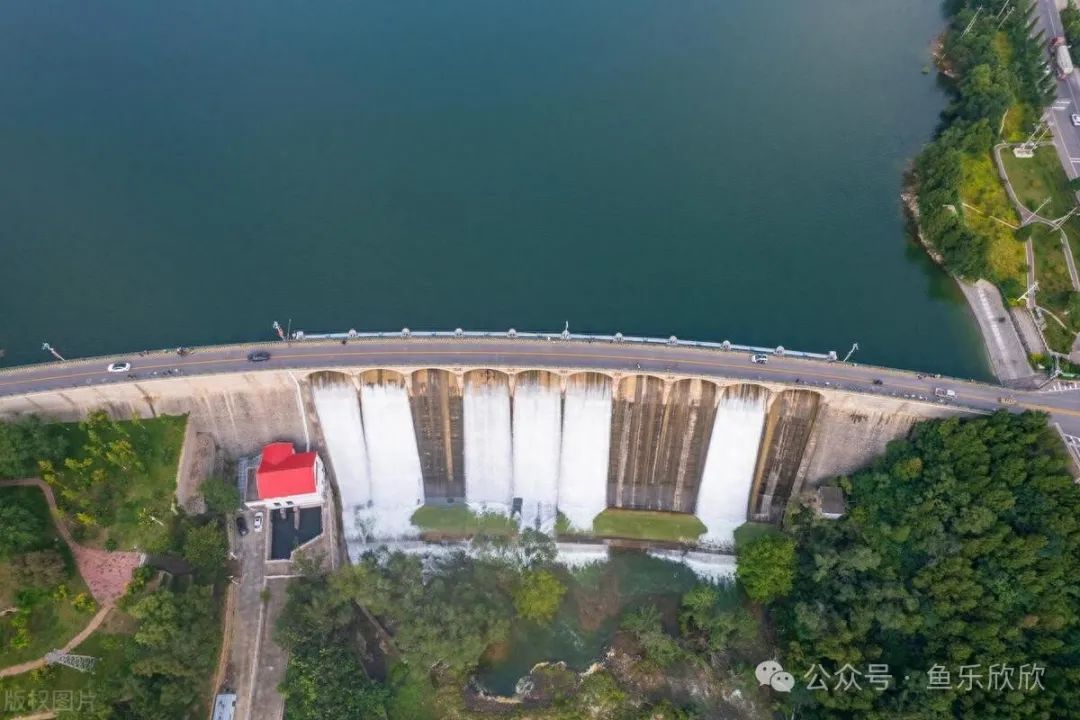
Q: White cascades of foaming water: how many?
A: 6